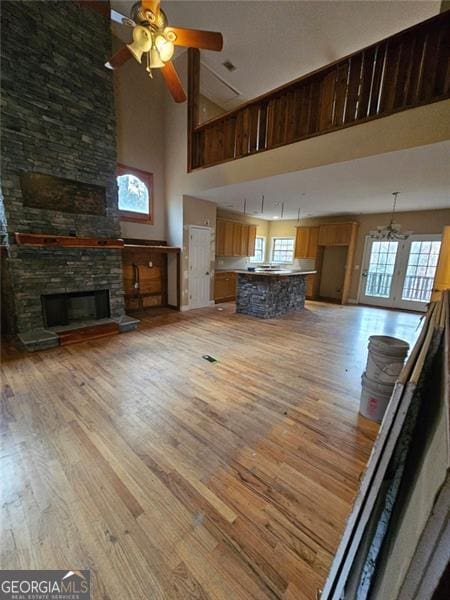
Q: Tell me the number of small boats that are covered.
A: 0